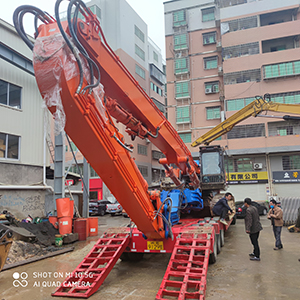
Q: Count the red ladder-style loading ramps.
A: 2